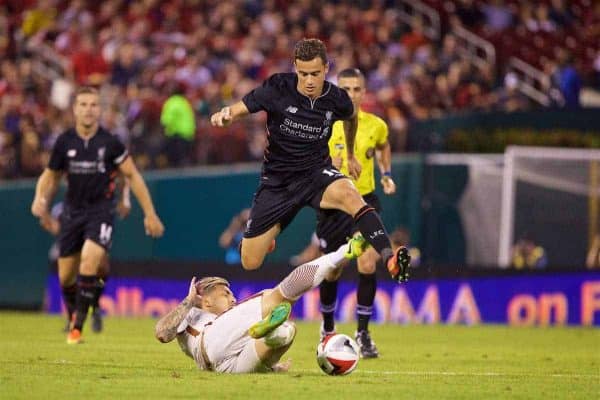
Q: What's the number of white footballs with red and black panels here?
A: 1